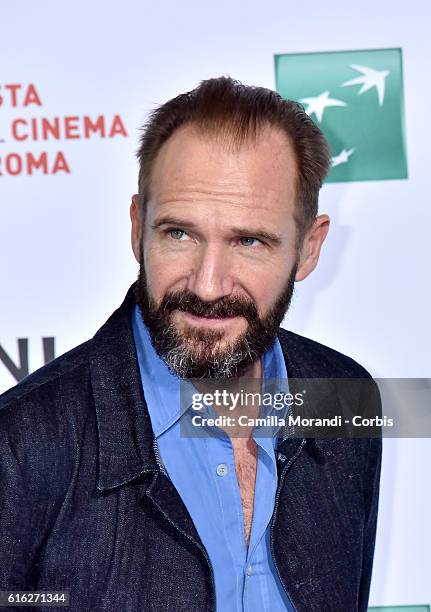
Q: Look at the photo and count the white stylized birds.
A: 3